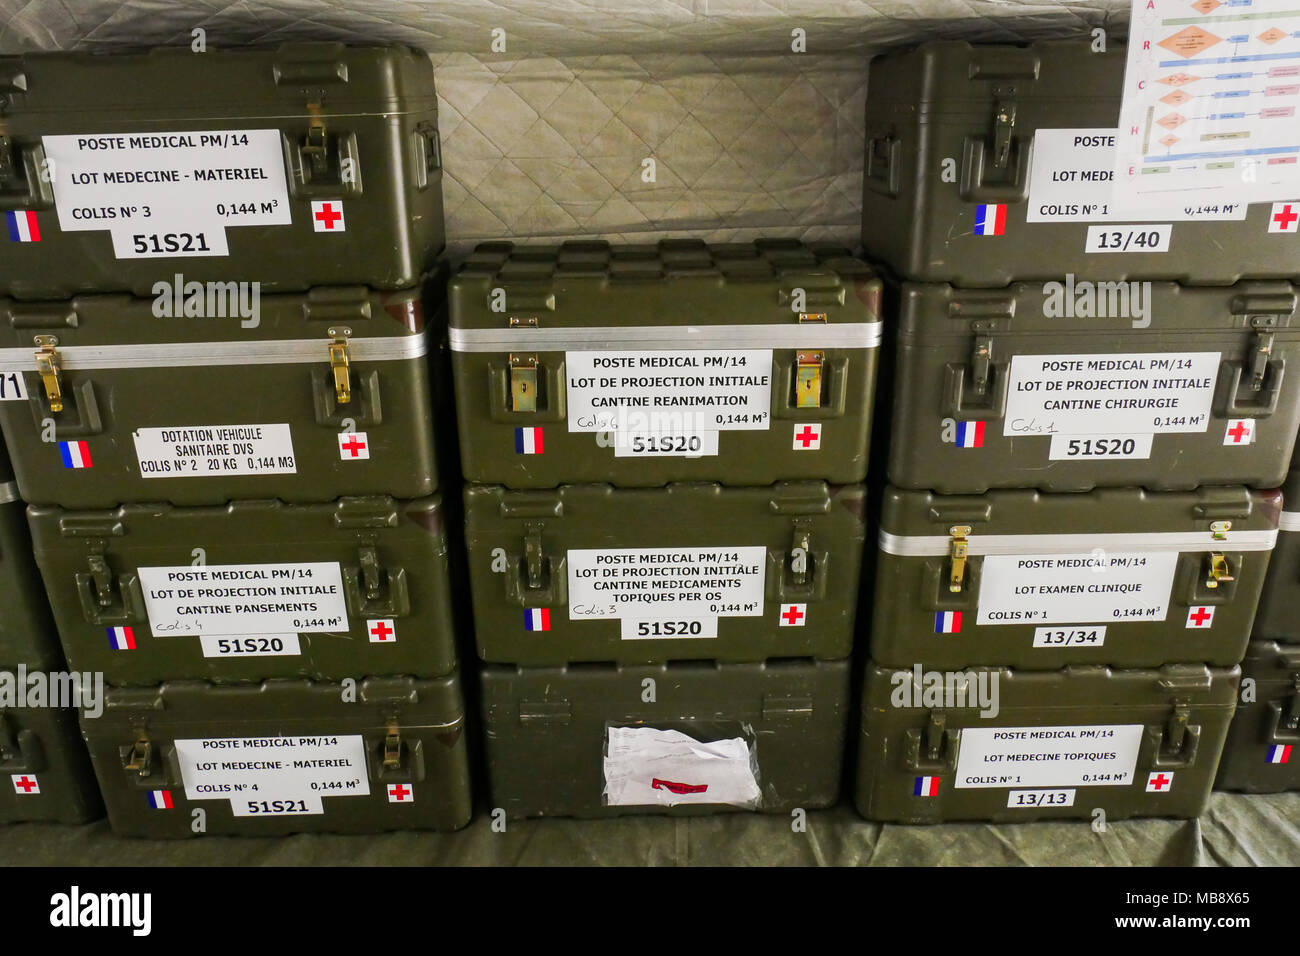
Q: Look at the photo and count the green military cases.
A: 15